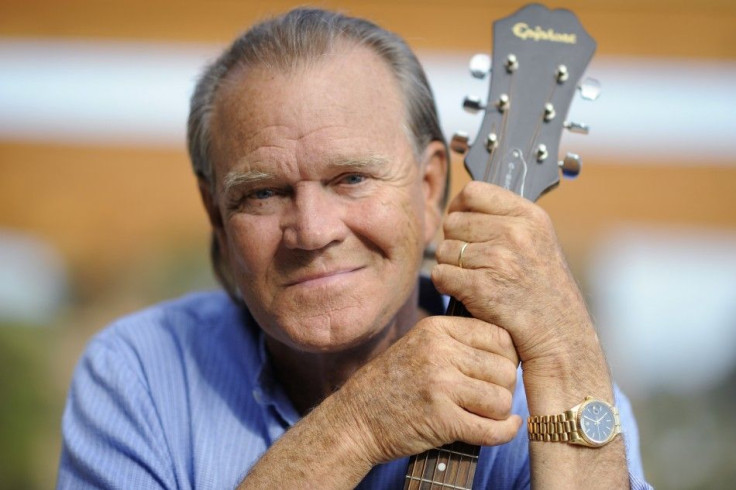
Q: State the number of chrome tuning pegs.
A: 6